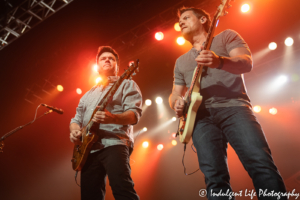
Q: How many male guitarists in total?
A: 2